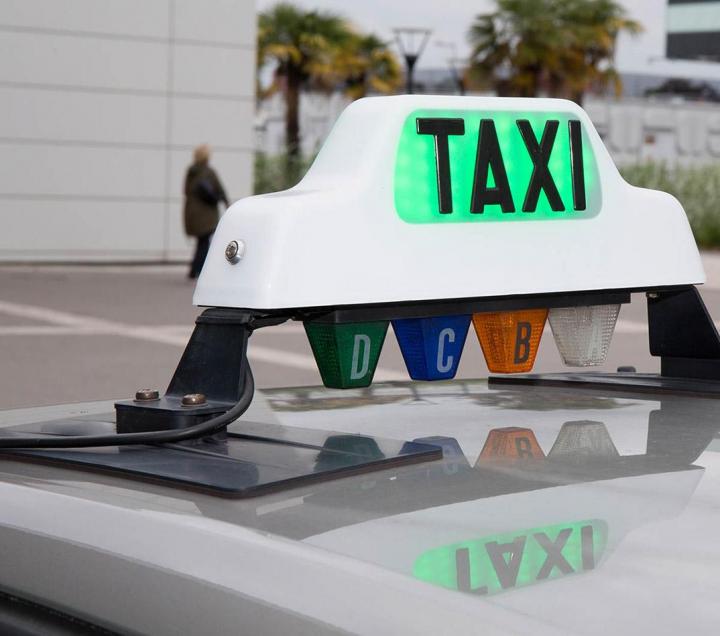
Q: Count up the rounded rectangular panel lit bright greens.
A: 1